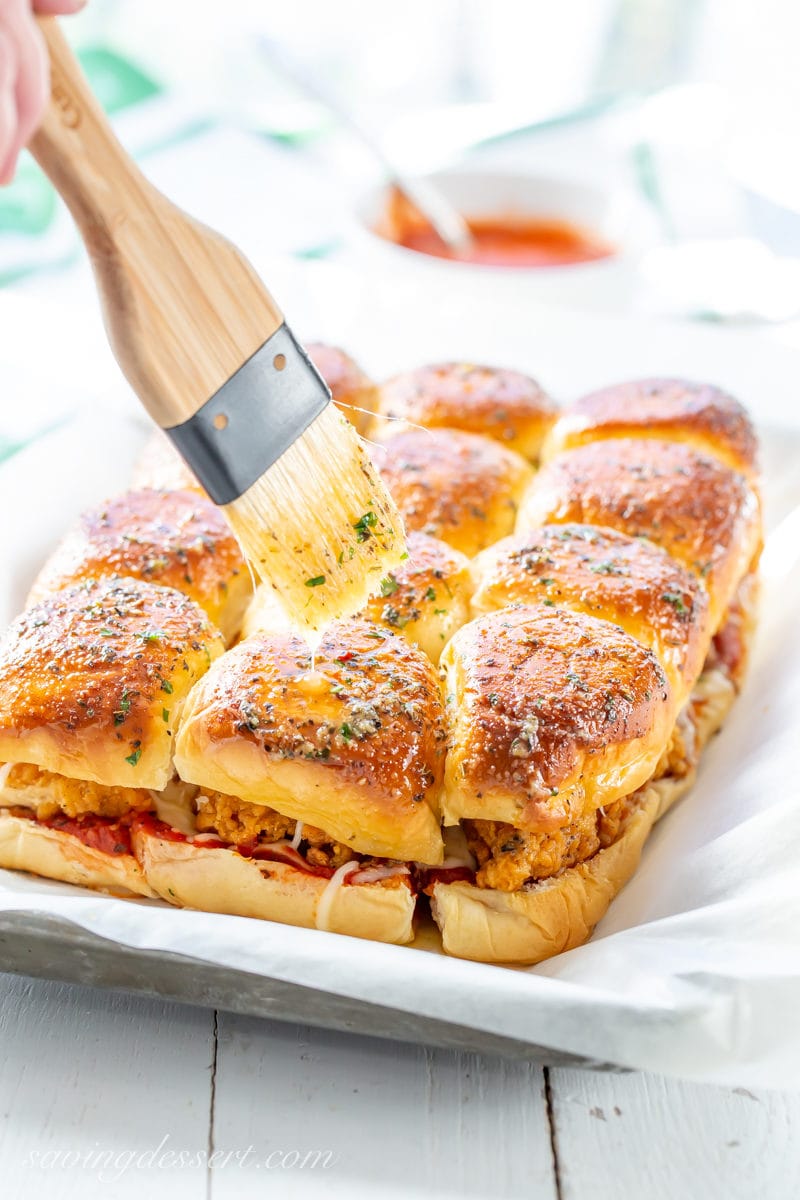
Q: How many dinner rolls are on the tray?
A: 12